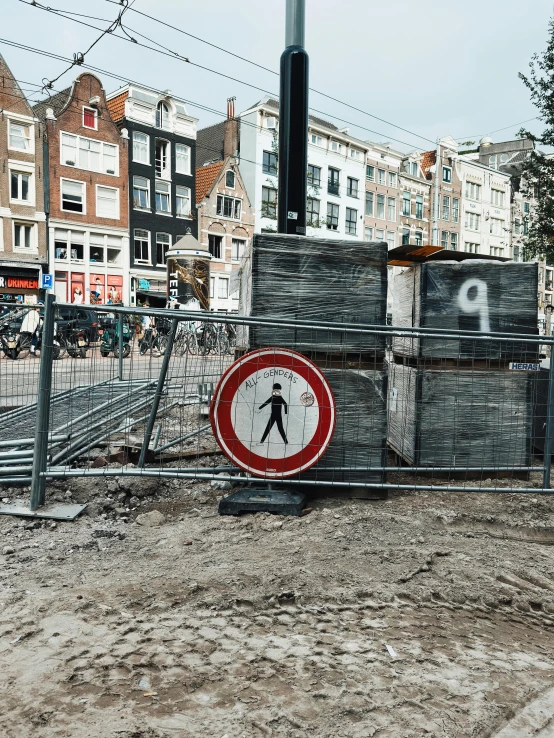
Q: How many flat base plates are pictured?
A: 1